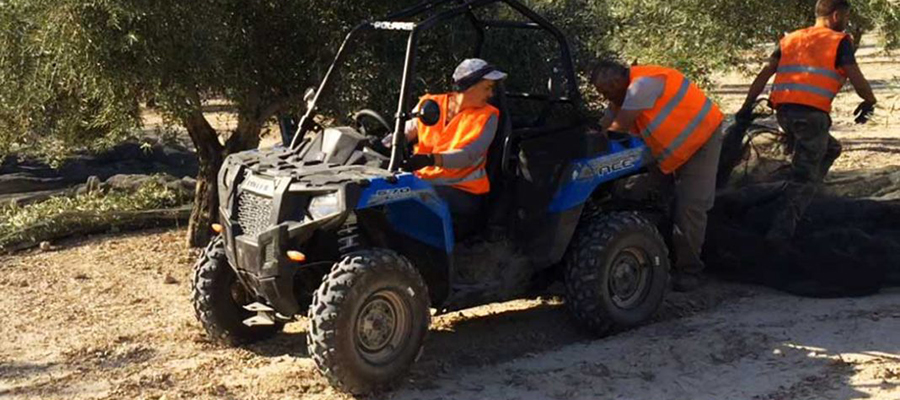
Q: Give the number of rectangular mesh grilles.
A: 1